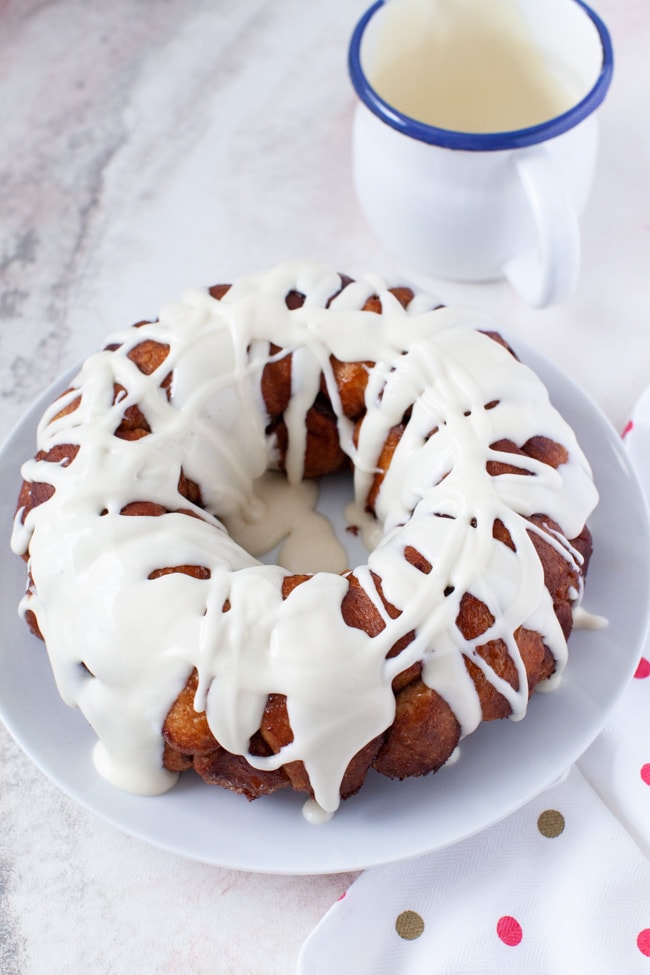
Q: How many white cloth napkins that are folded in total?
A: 1